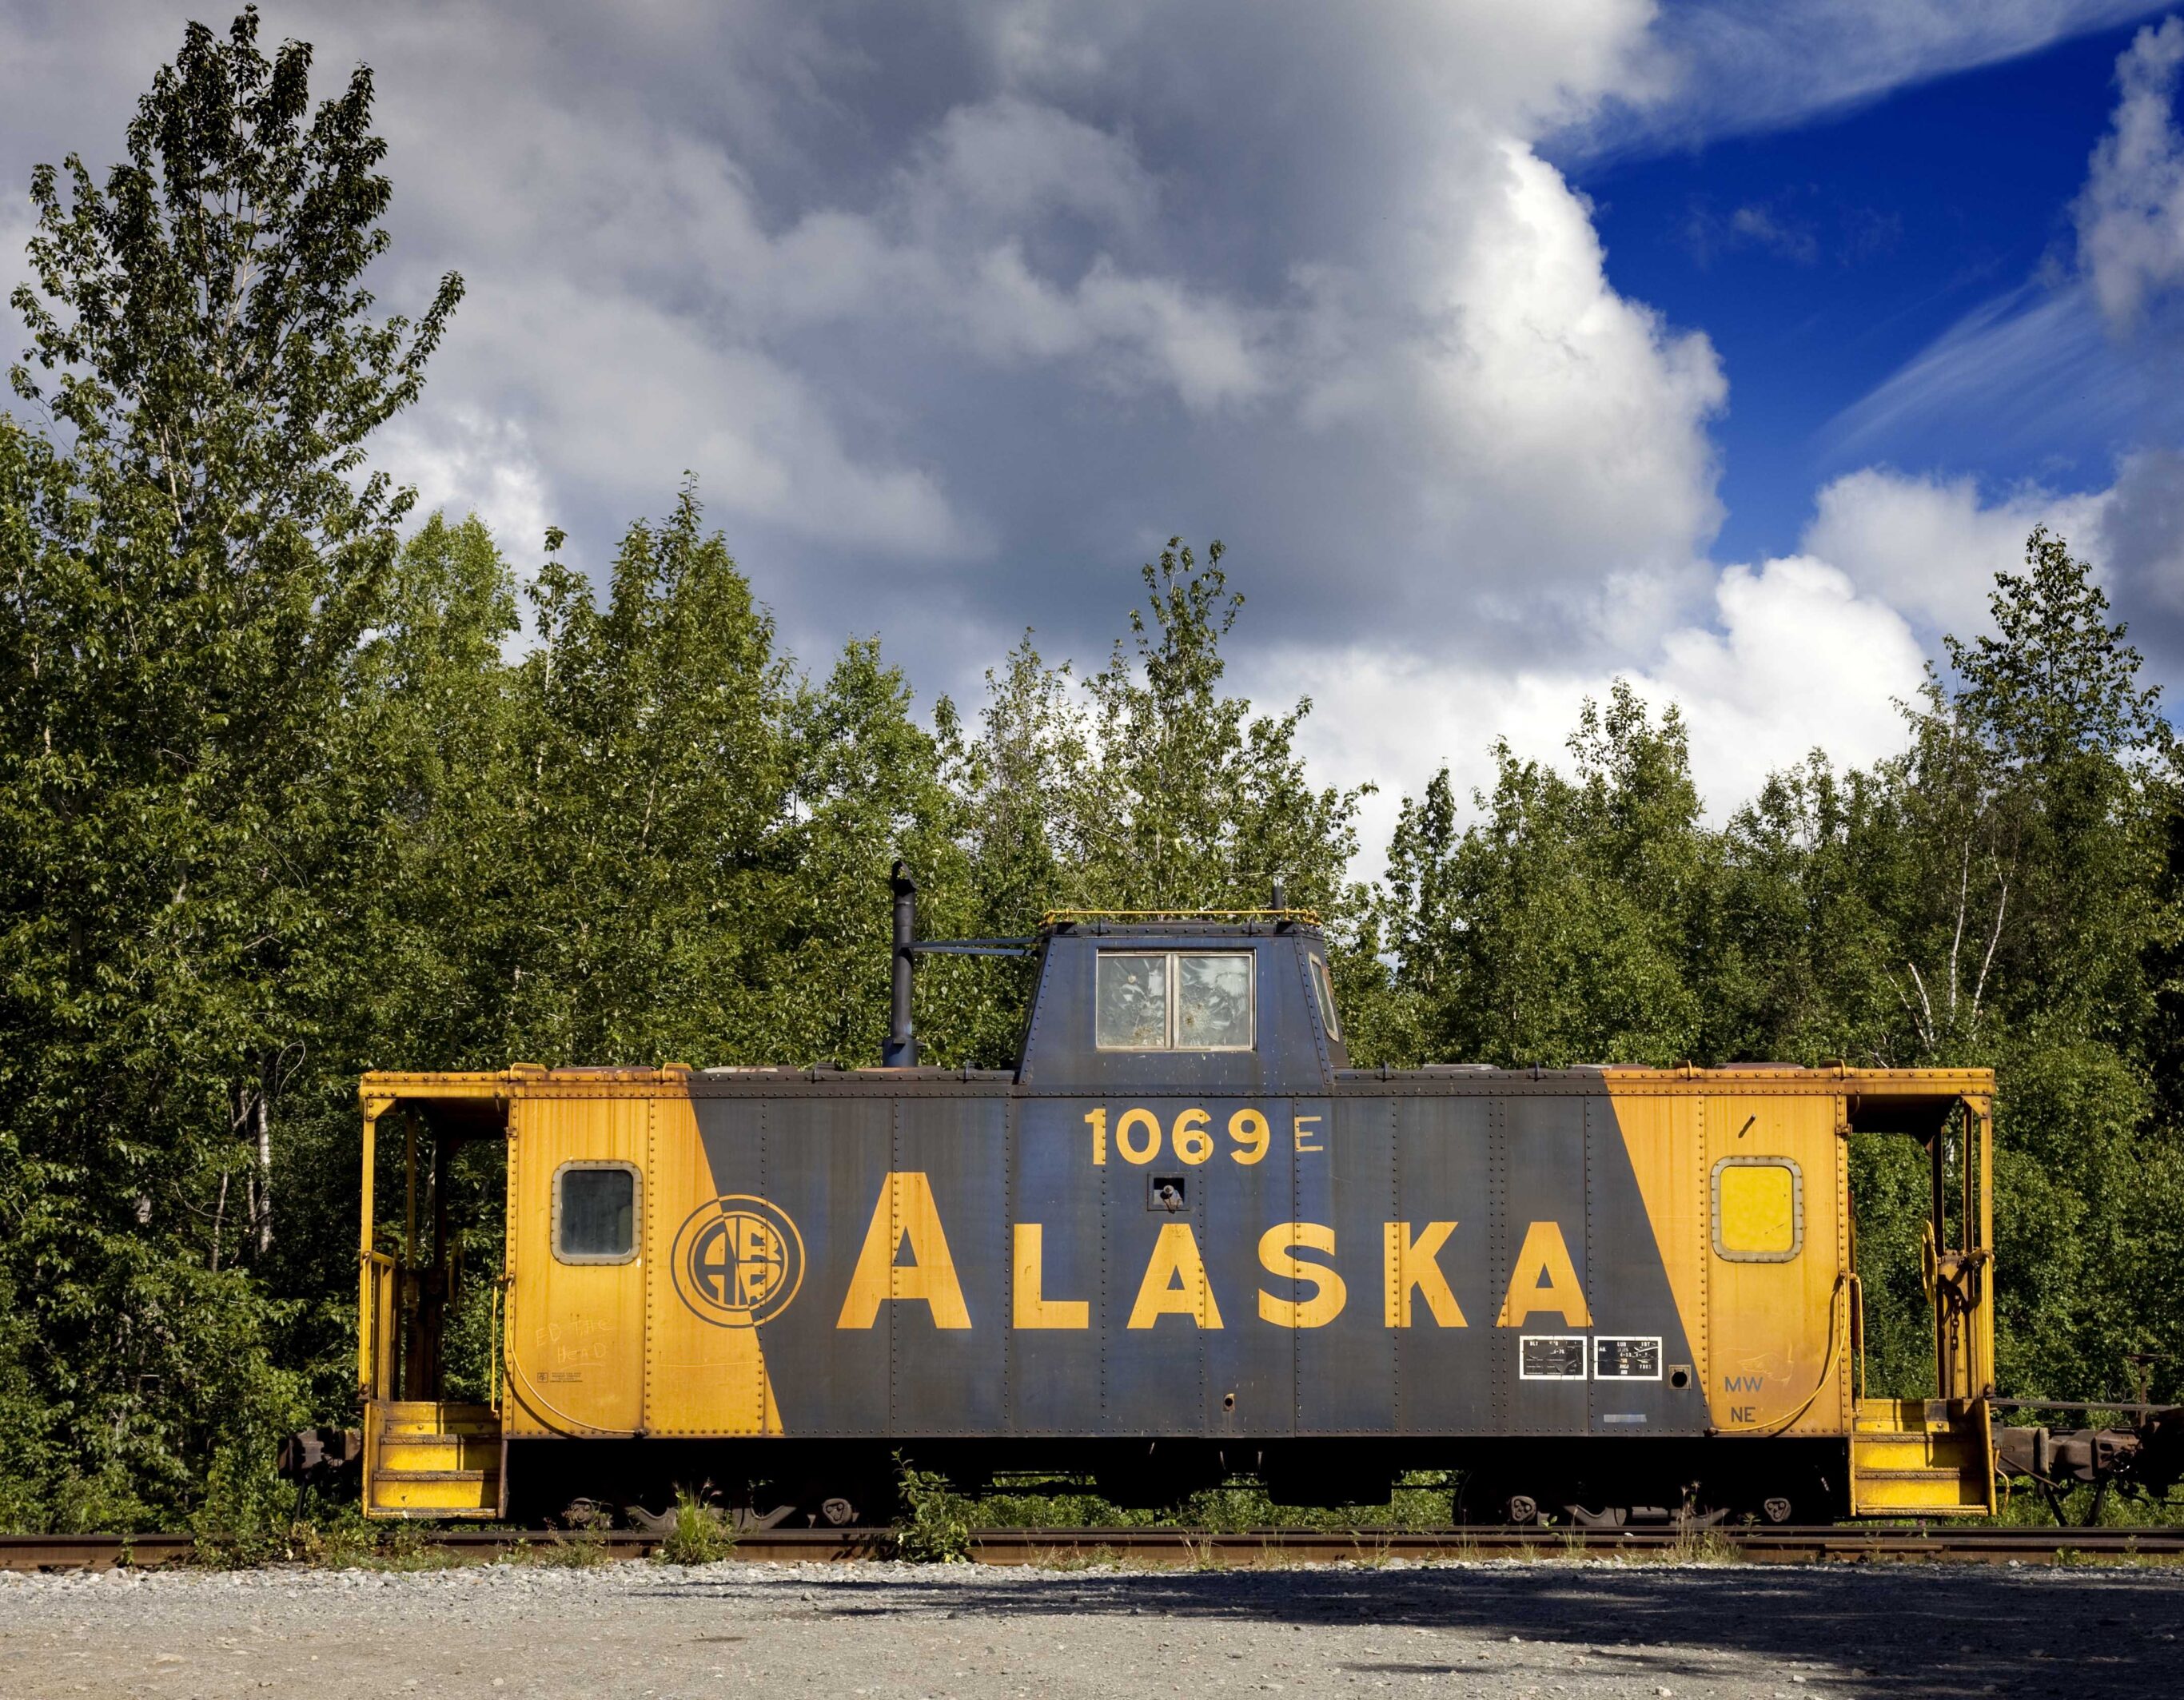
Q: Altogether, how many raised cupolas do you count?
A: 1